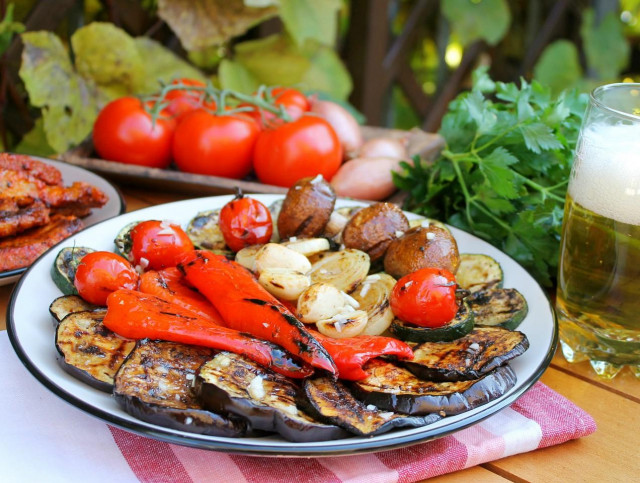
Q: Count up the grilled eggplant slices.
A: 7